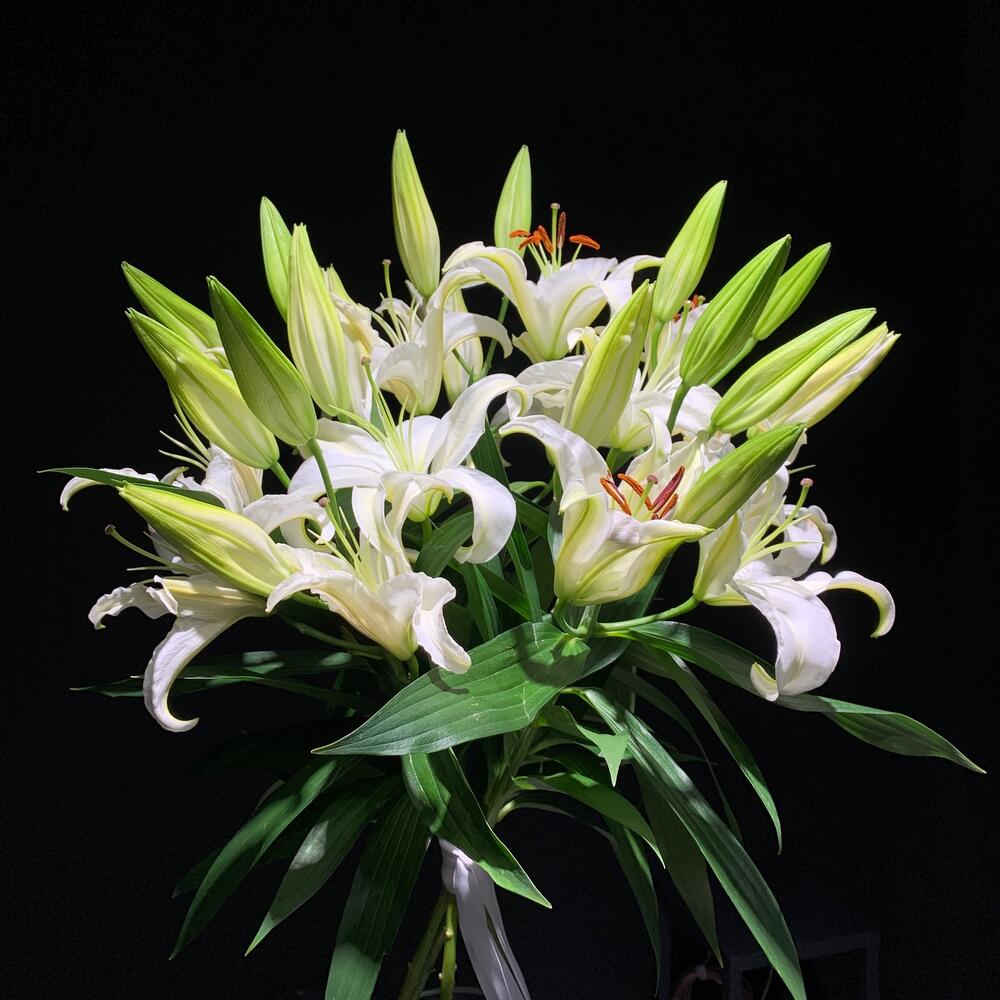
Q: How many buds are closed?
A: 15